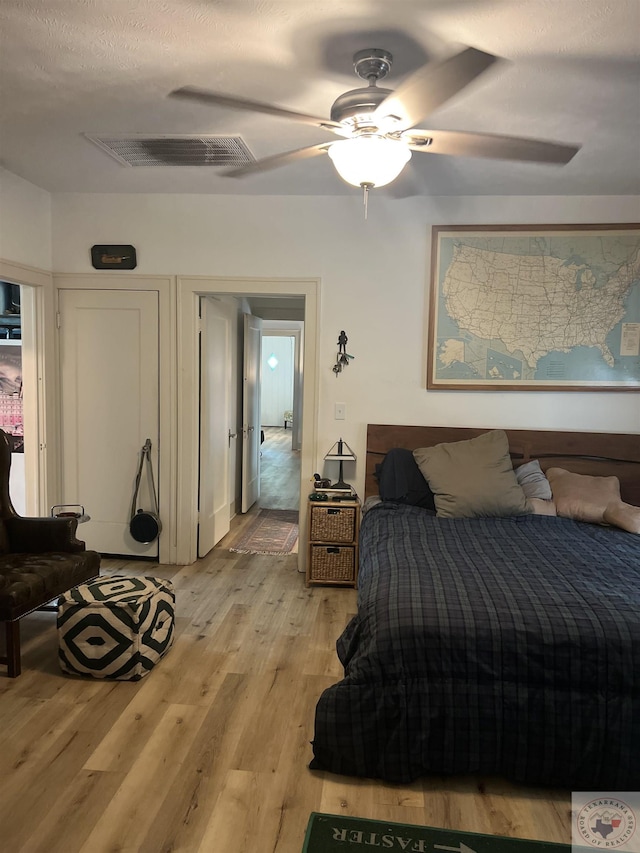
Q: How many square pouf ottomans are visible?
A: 1